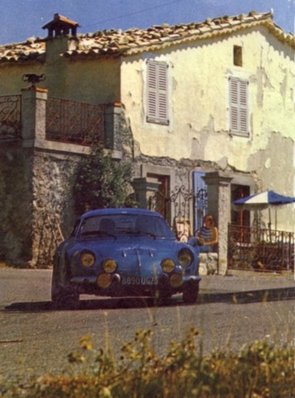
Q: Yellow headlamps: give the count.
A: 6